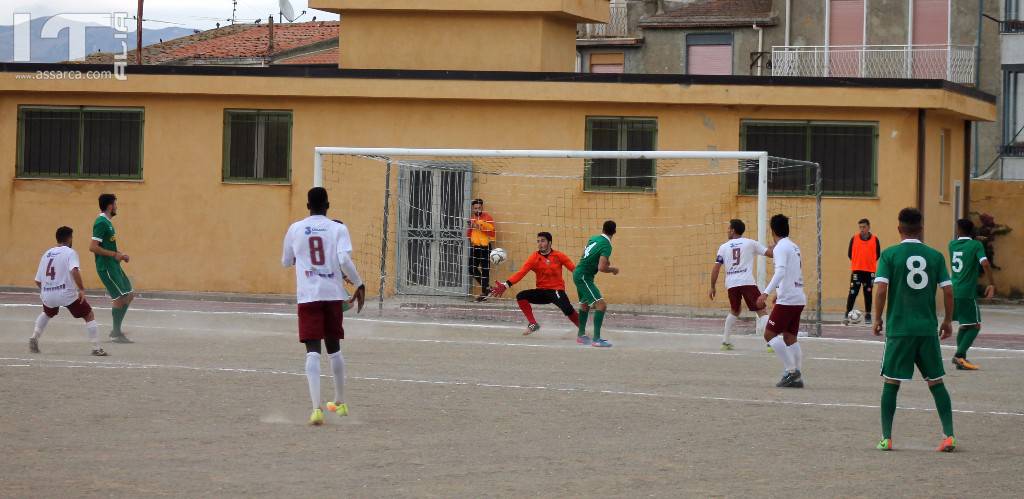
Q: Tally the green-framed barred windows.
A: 4